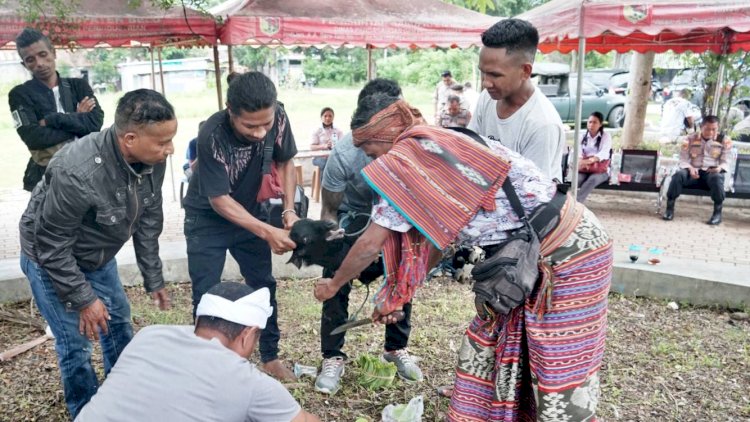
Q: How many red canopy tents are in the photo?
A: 3